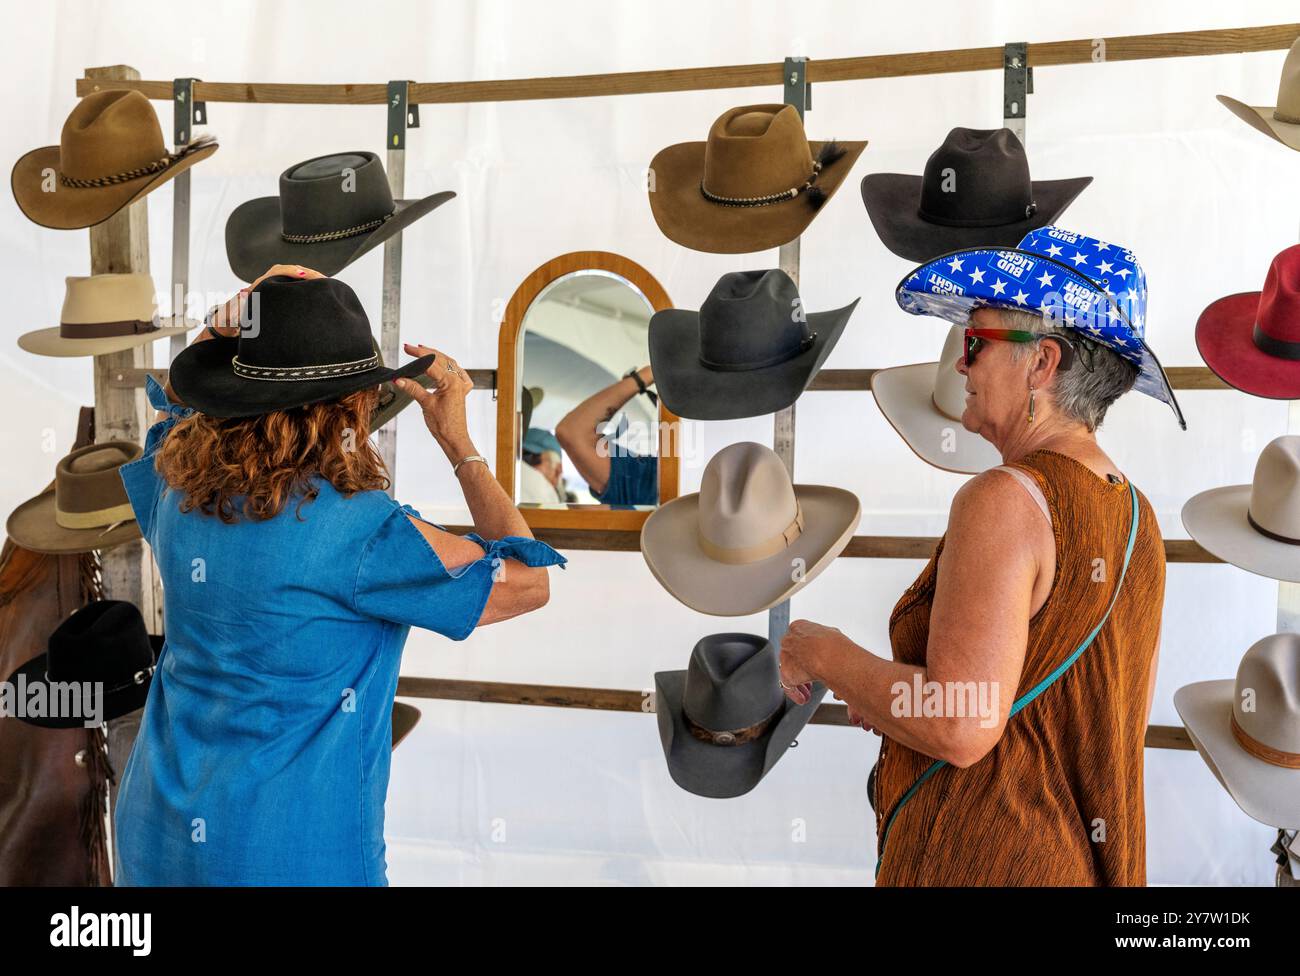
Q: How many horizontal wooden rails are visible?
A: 4